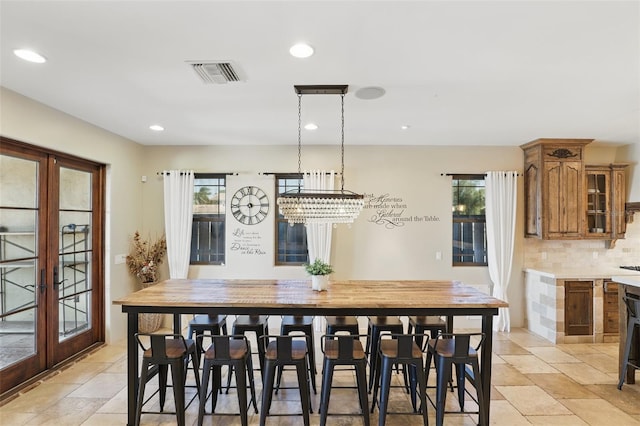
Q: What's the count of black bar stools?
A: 13